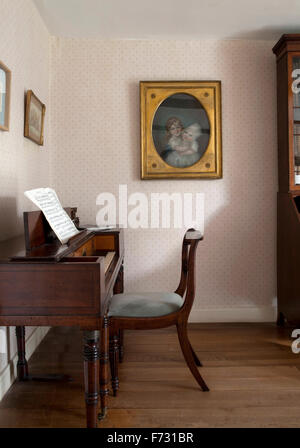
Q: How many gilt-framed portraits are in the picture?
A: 1